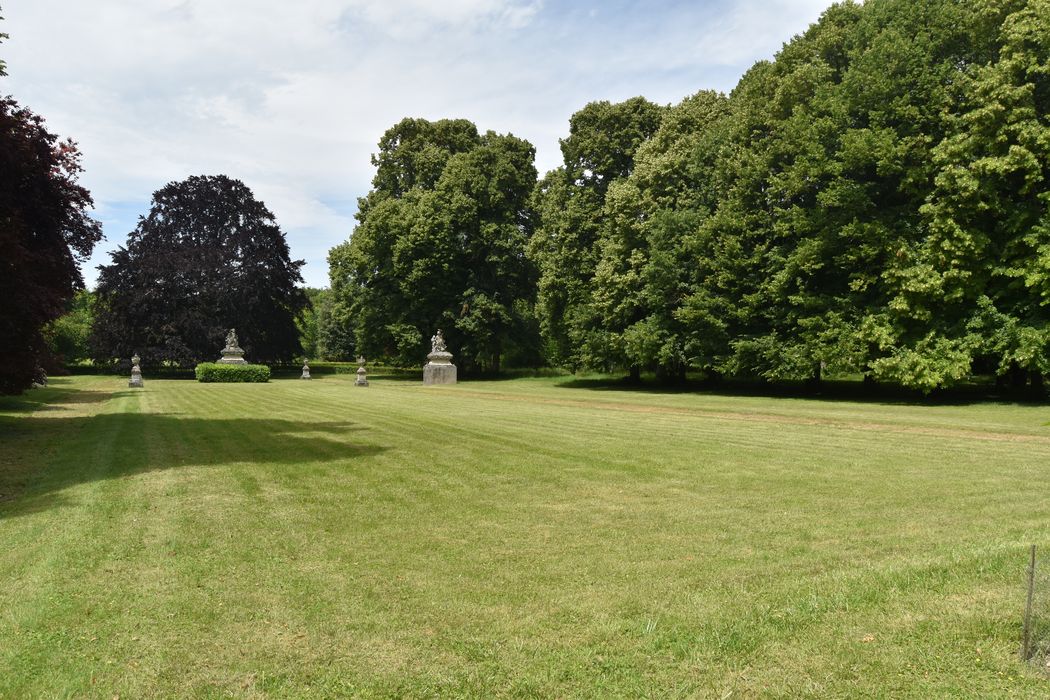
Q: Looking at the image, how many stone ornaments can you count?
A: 5